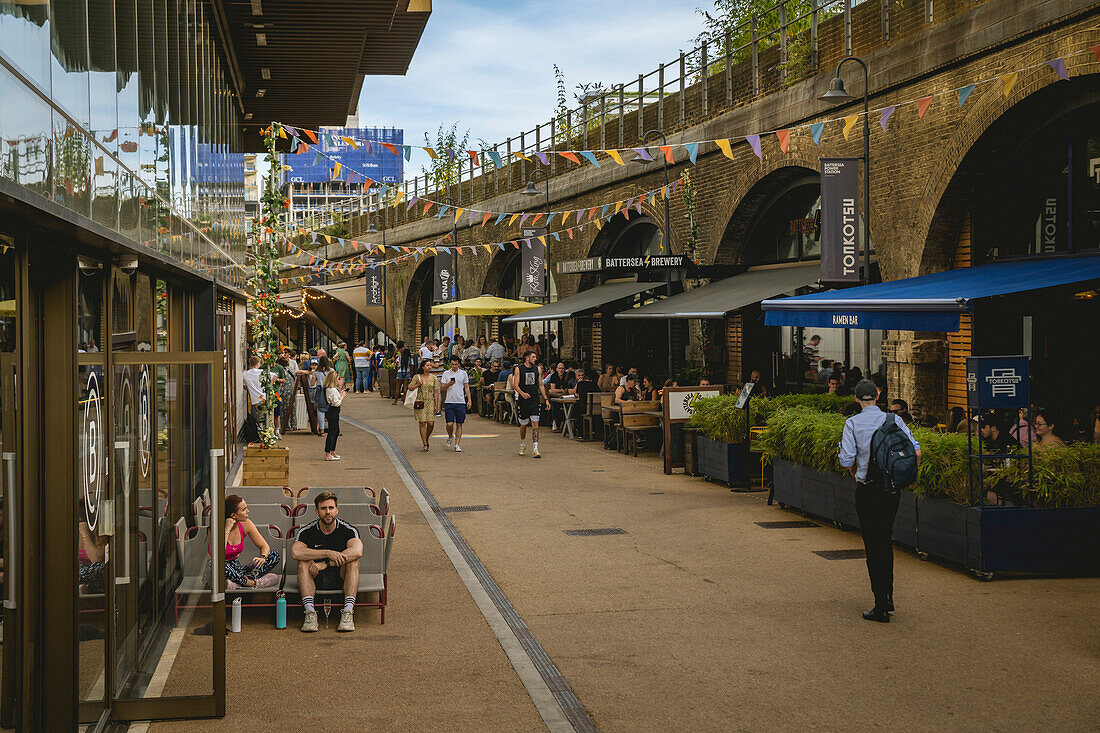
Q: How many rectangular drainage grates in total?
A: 4